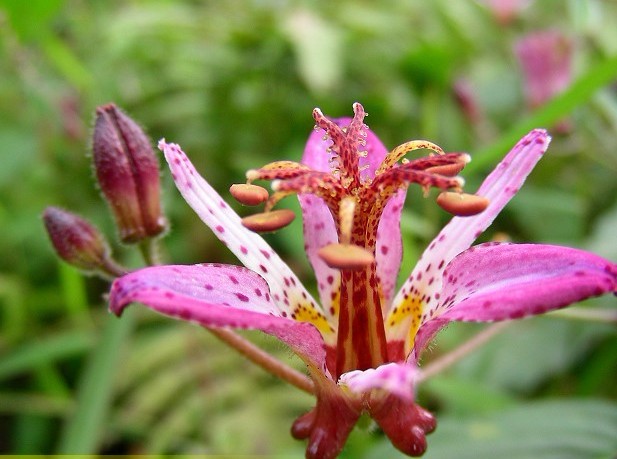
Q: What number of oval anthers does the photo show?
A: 5